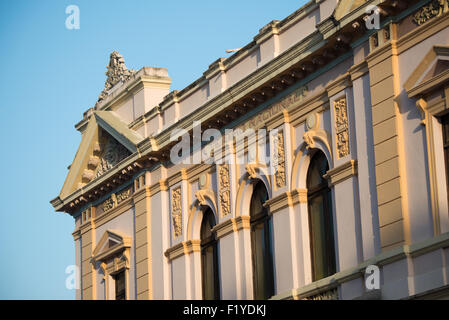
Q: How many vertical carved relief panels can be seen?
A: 4